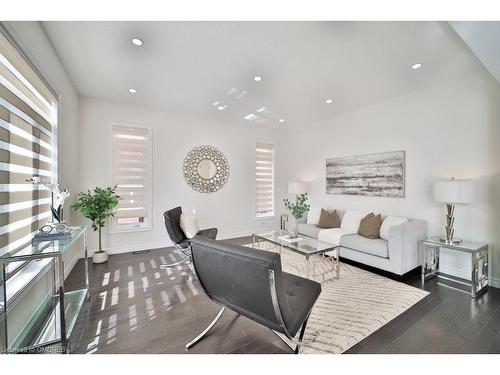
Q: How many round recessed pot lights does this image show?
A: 7